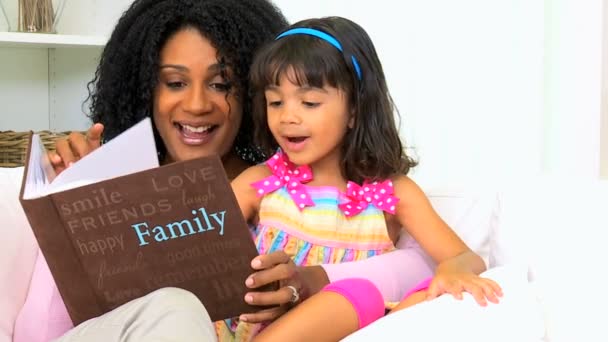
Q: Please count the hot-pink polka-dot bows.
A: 2